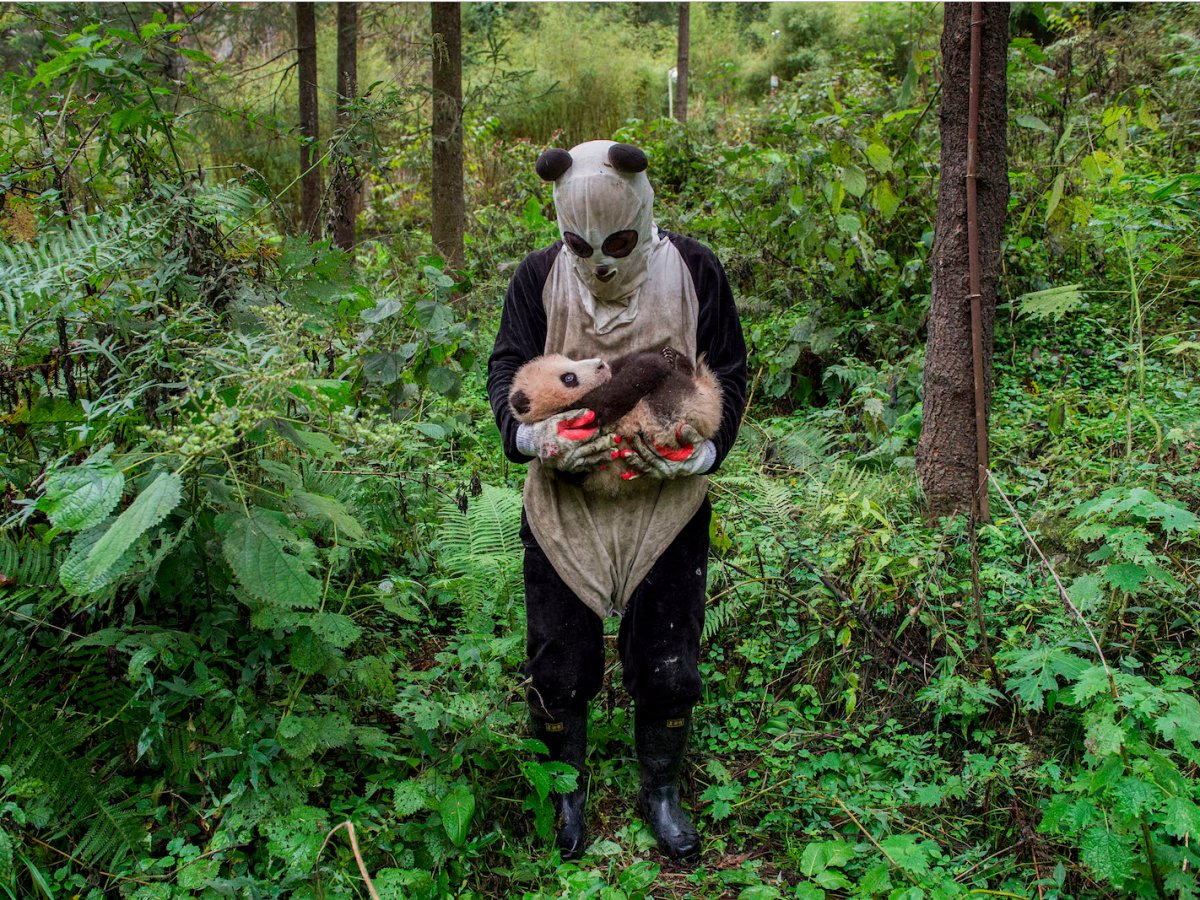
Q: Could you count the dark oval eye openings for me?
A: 2